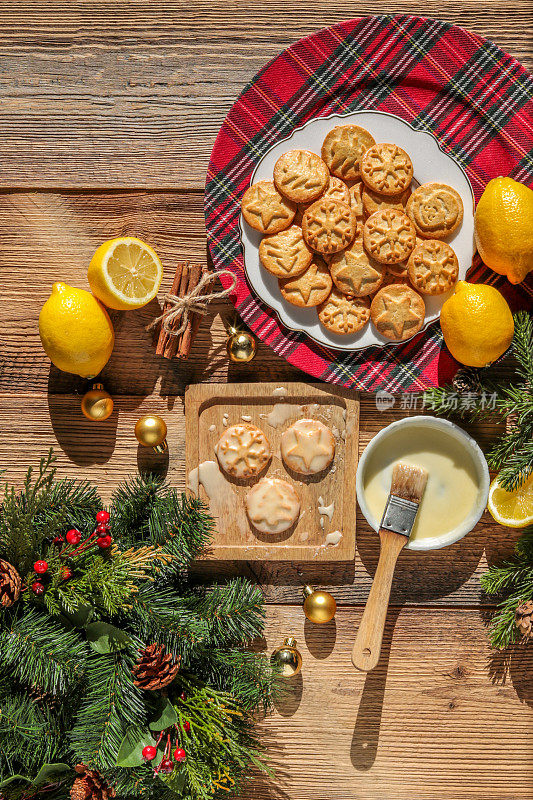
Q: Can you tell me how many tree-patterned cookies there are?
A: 4